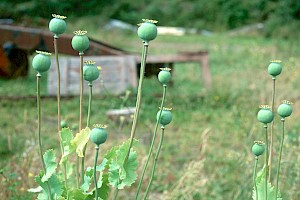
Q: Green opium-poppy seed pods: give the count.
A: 12